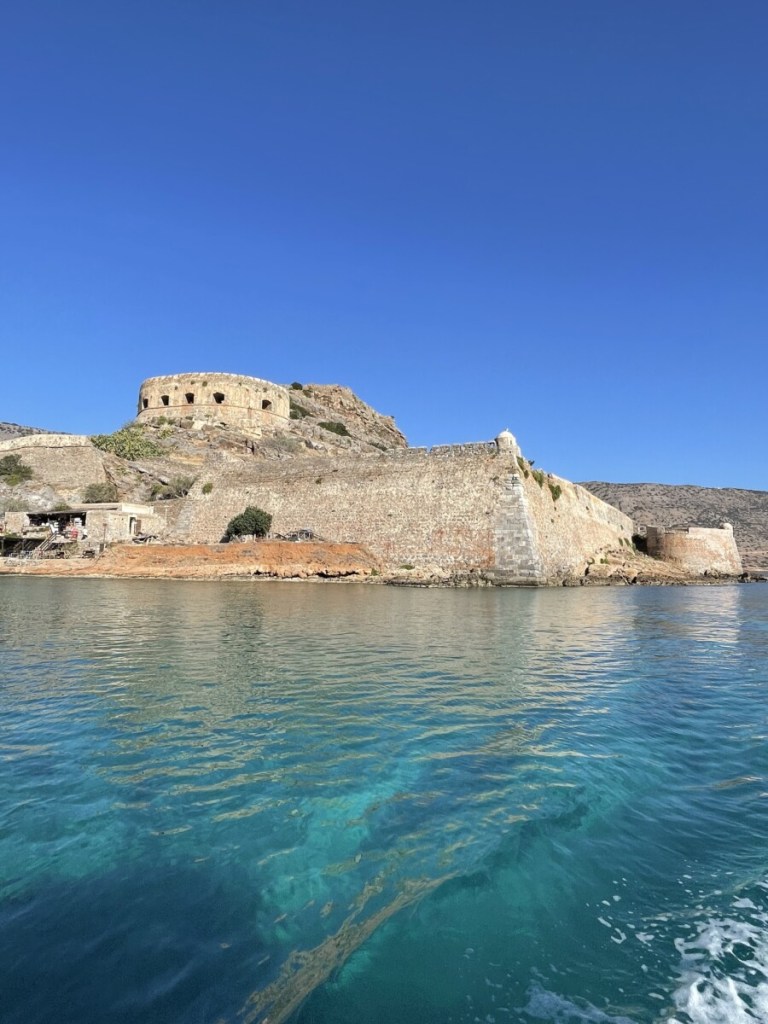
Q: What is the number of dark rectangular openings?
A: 5